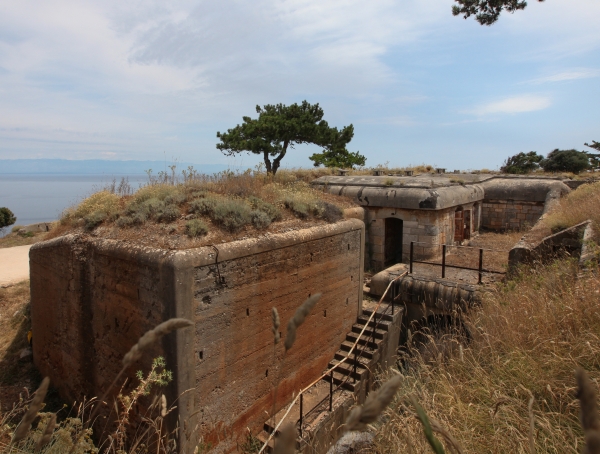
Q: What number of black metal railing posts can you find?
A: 8